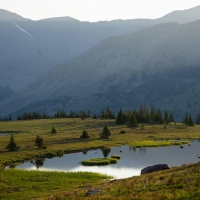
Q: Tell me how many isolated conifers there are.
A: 5